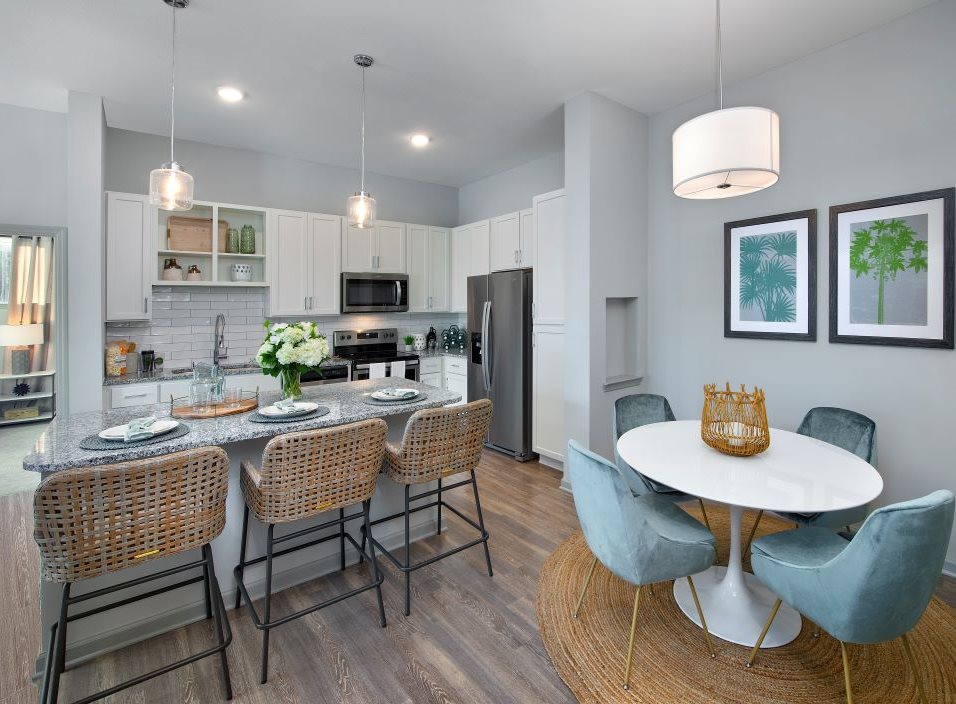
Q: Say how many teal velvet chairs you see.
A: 4